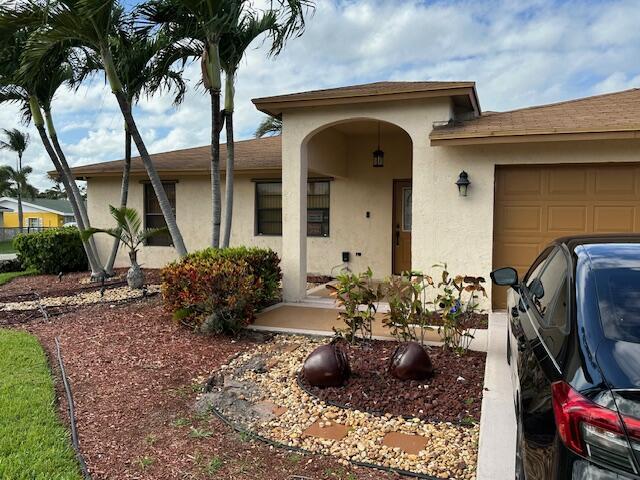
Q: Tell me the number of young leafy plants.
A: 3